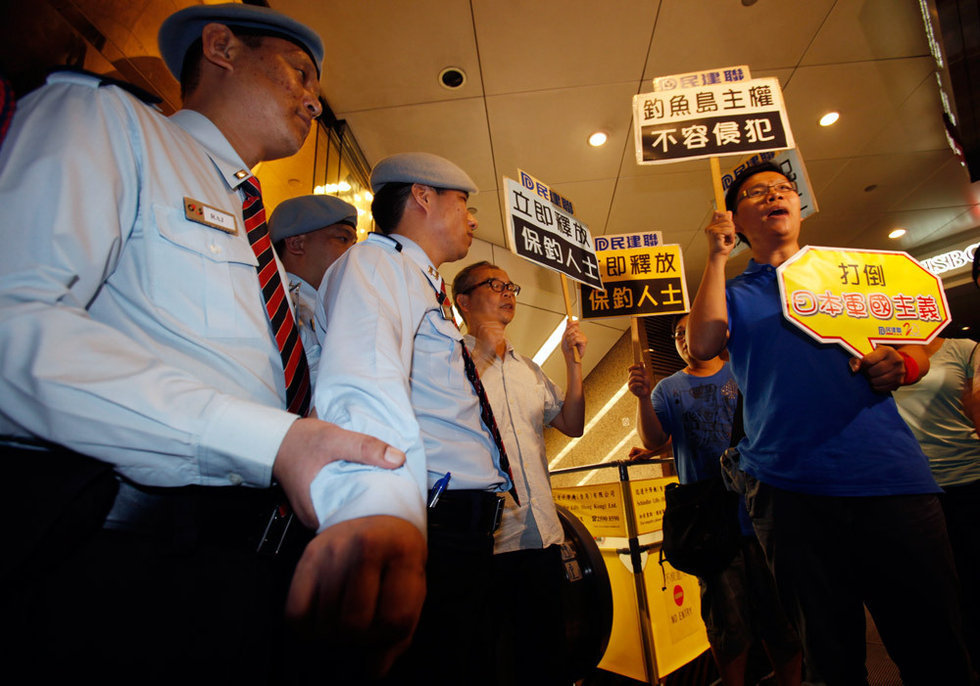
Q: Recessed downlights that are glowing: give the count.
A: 3